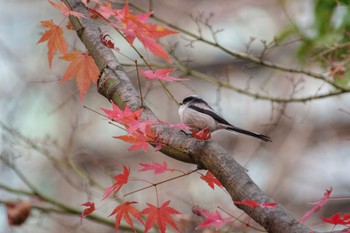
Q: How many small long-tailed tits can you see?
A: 1